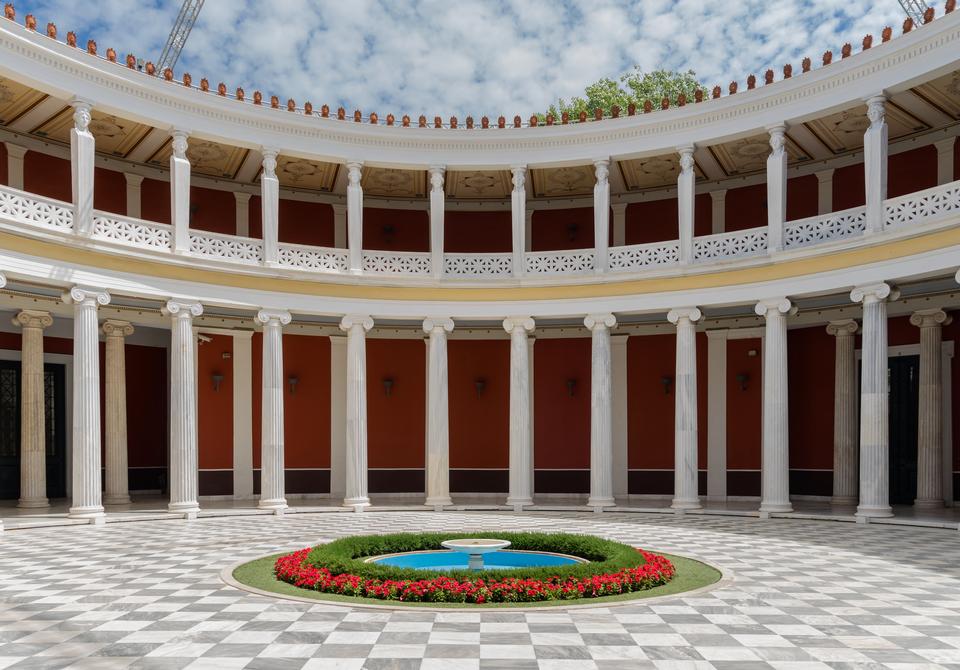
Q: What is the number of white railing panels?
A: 11